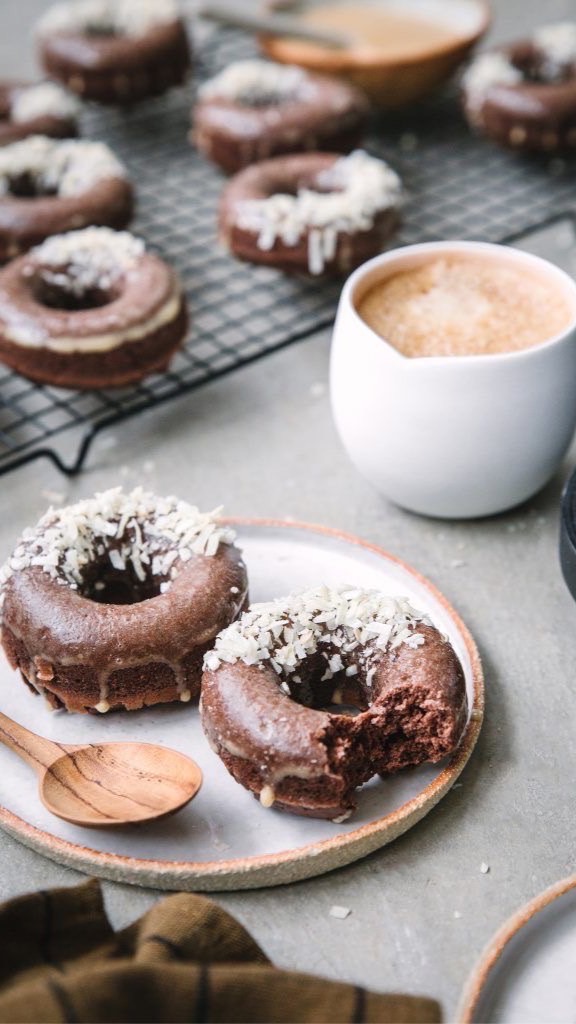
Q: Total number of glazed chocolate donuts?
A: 9